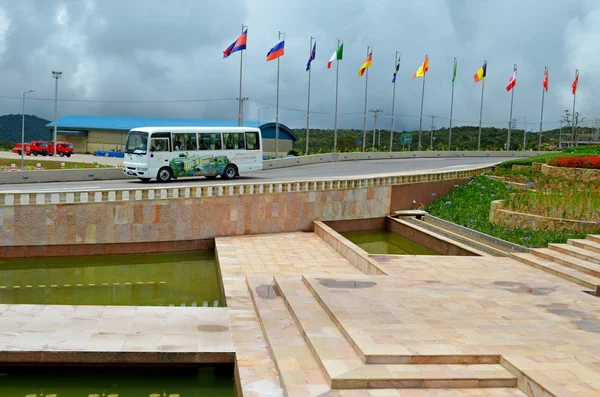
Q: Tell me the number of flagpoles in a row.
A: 12